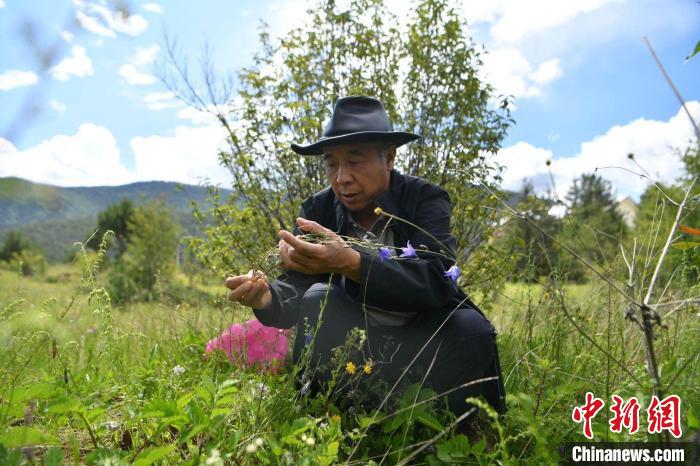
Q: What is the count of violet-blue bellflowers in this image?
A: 3